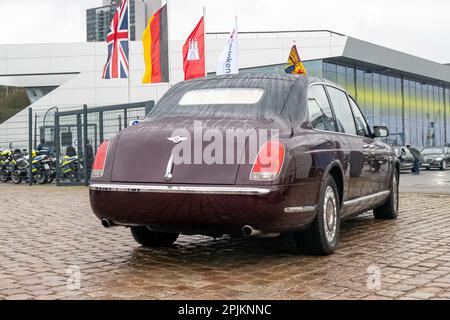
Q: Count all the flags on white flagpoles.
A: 4